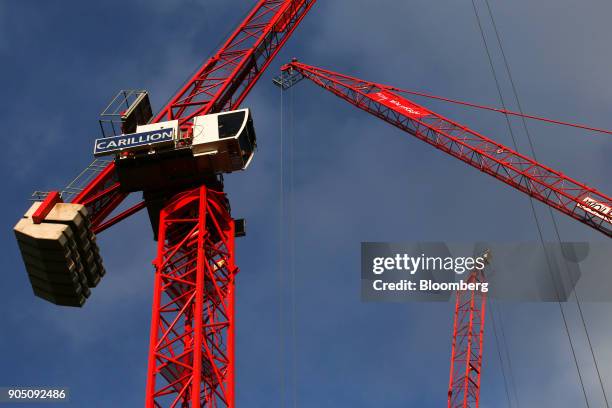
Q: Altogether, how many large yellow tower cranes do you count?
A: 0